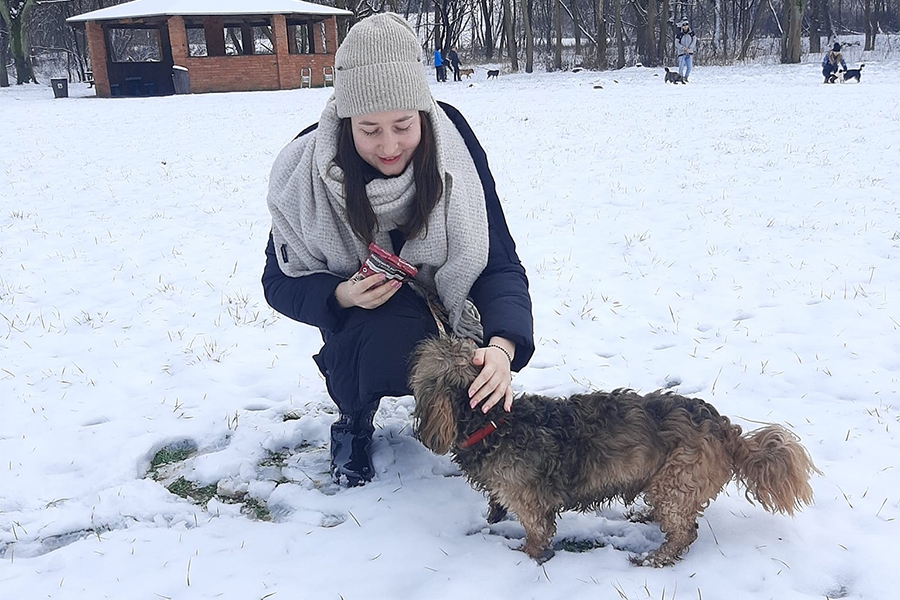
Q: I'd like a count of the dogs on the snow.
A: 5